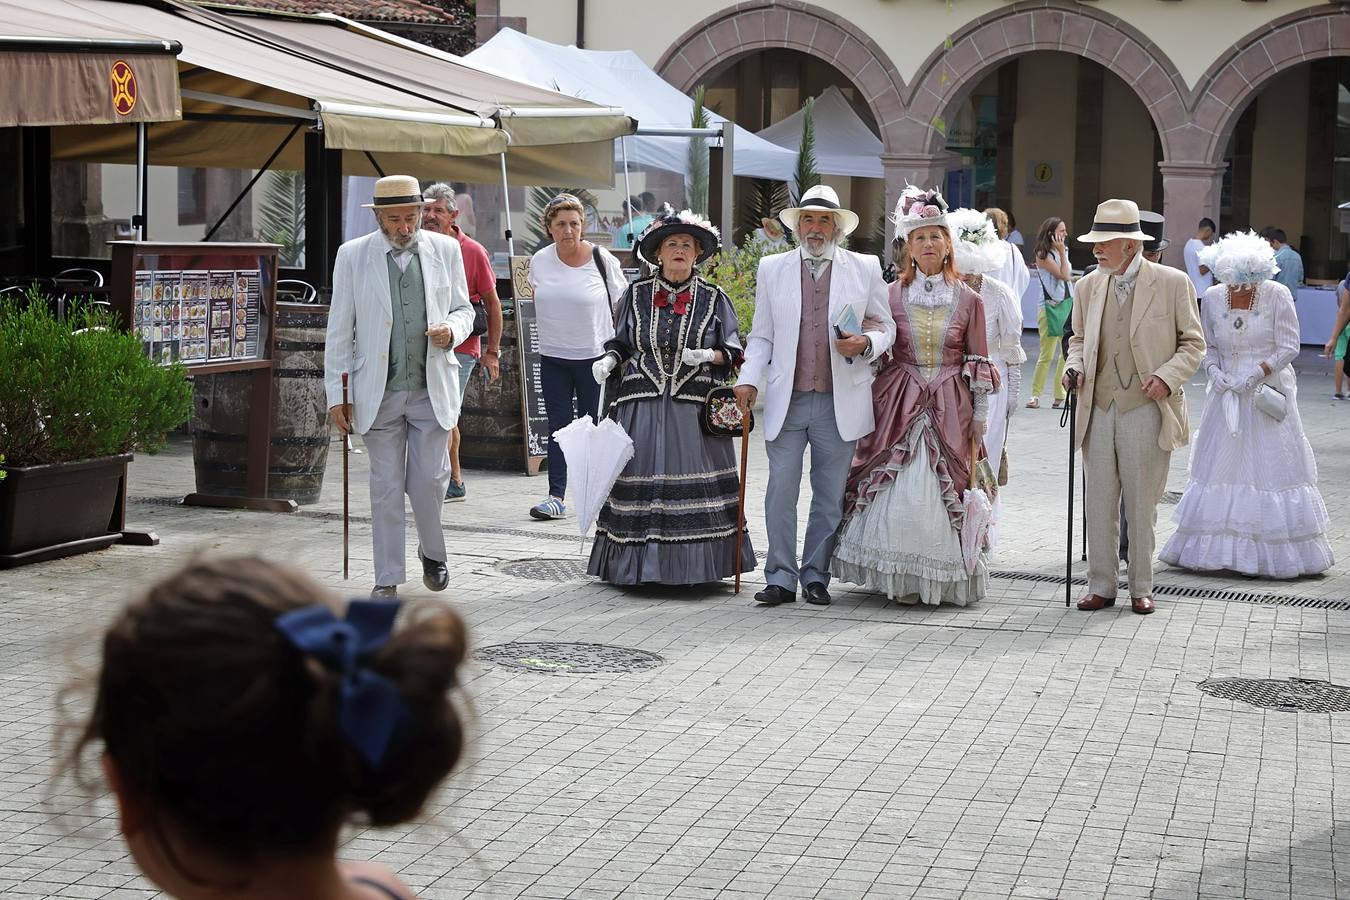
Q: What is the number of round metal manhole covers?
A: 3